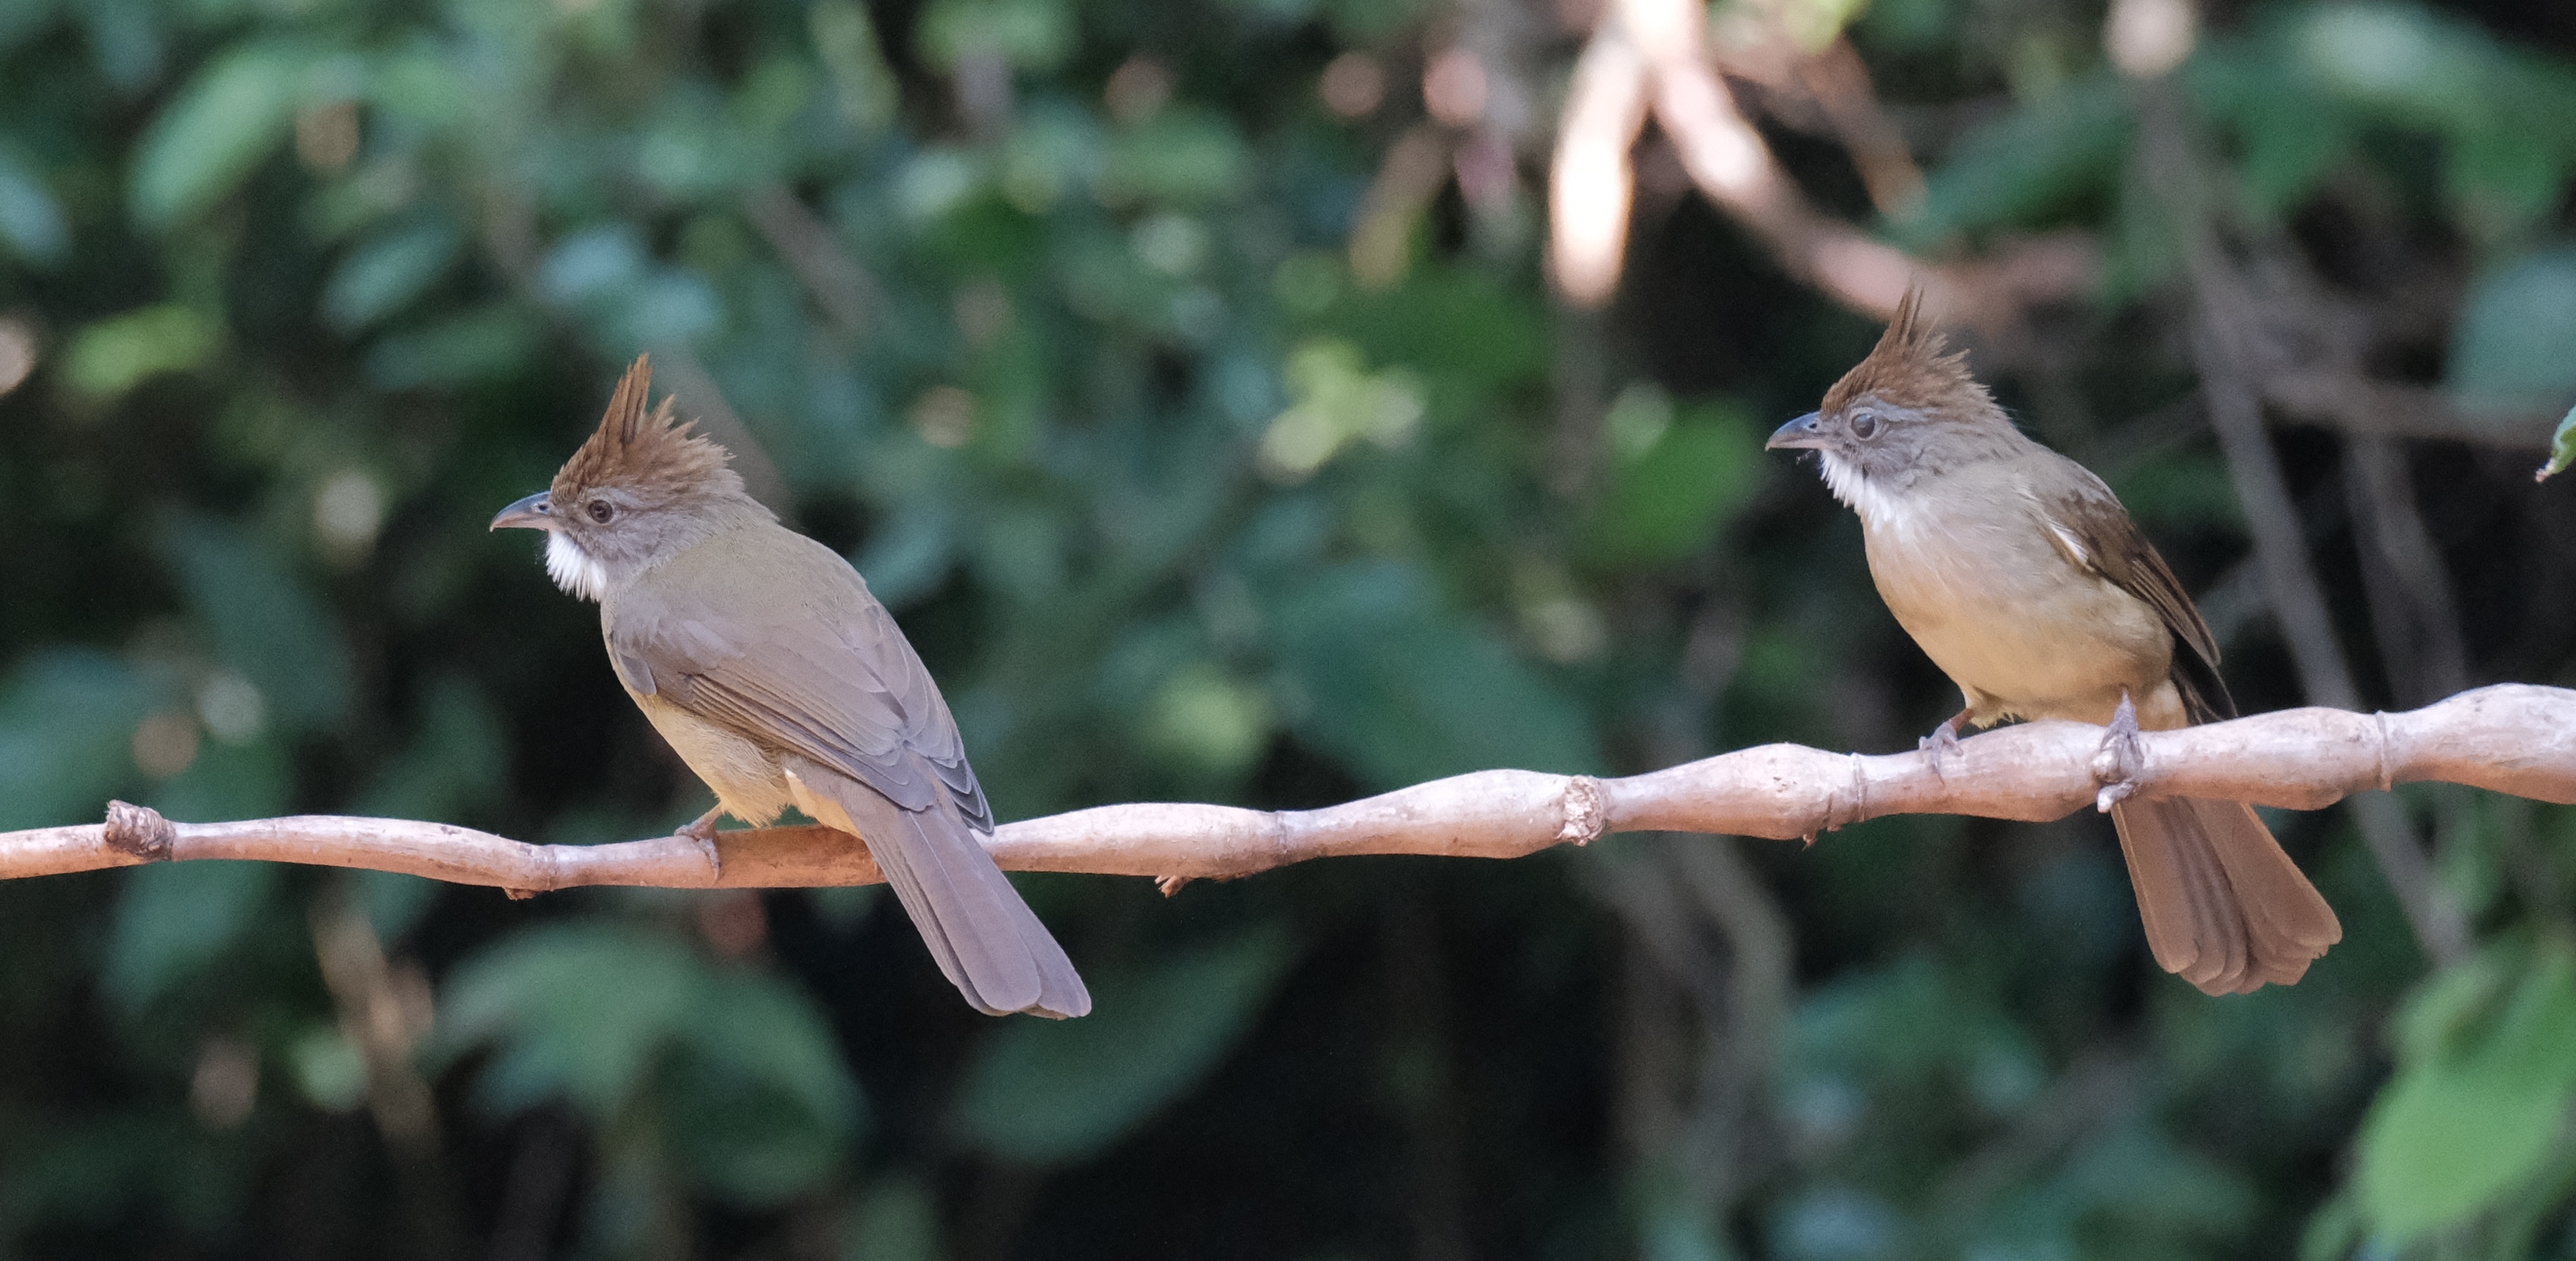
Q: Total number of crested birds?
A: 2